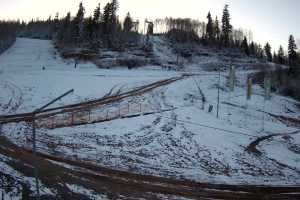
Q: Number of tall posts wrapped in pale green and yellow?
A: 3